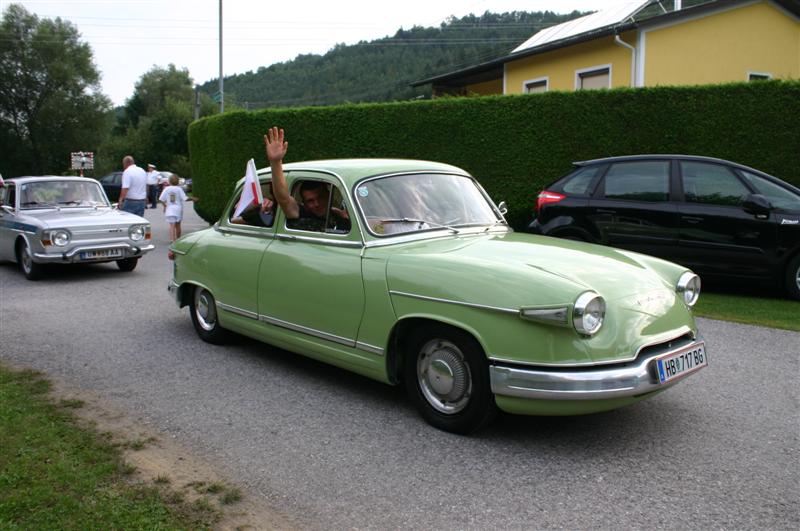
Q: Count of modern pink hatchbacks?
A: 0